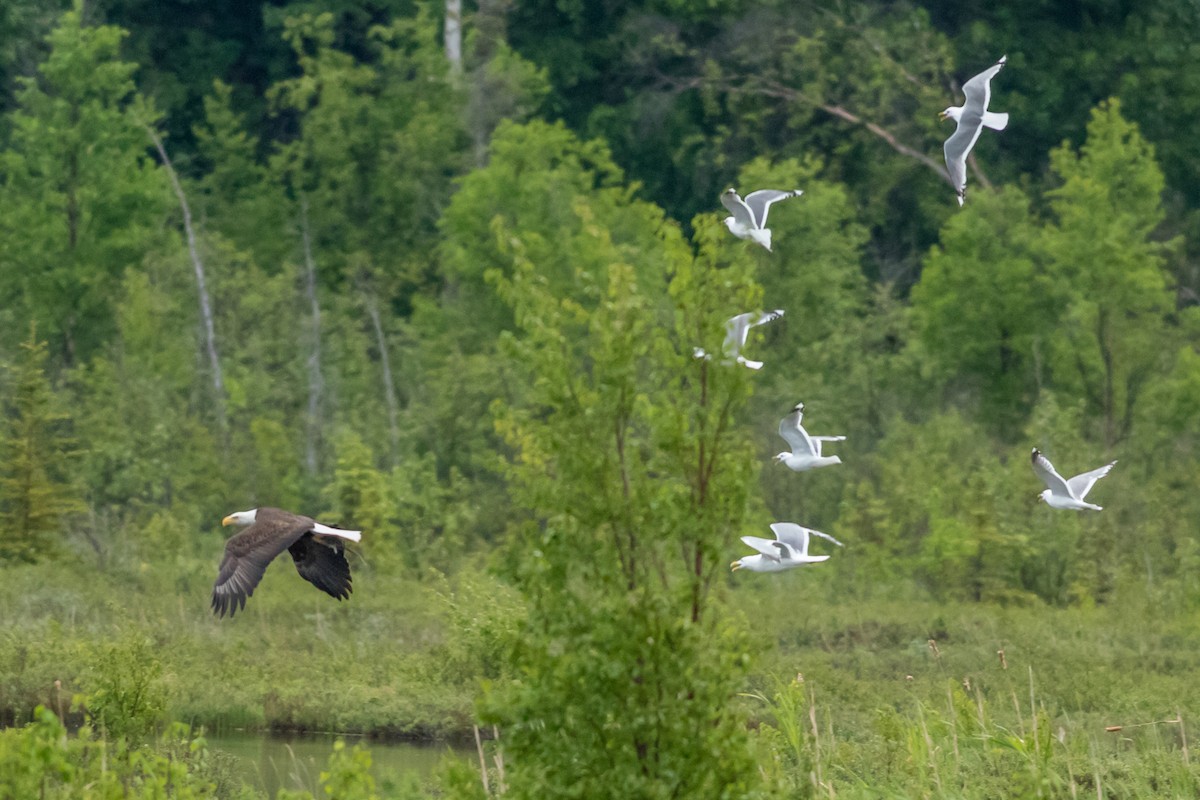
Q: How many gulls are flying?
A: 6